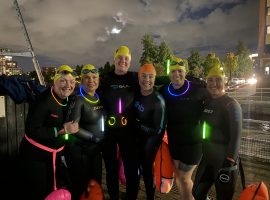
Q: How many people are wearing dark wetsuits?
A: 6